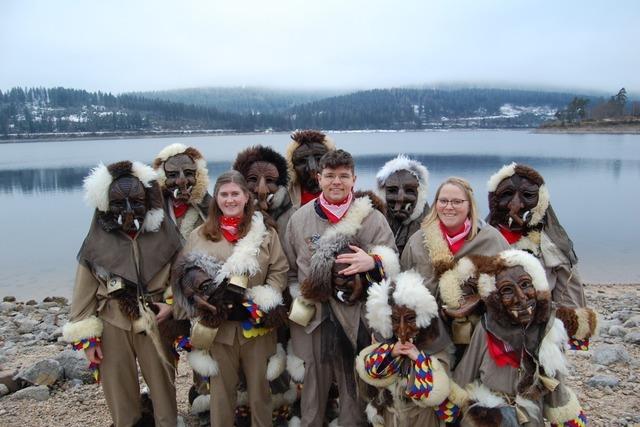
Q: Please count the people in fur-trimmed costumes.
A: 11